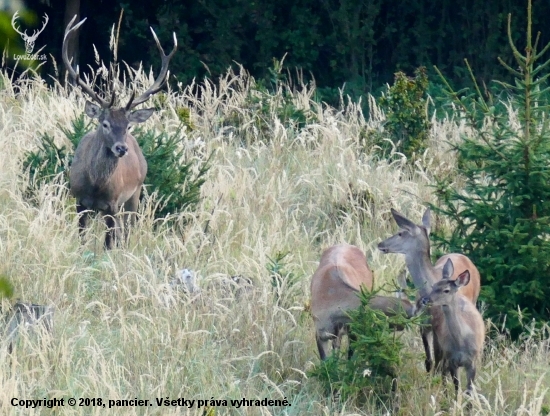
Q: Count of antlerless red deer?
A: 3